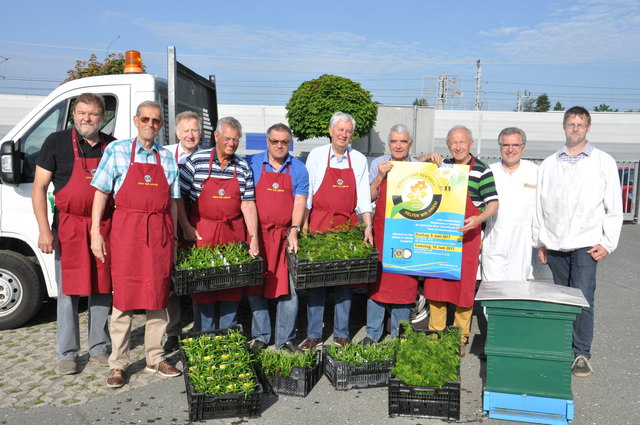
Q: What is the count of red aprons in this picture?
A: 8